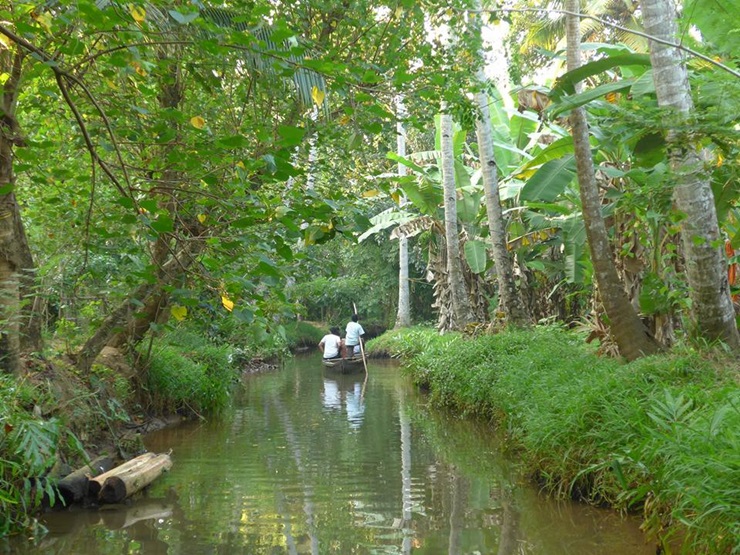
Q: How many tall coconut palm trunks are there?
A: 5